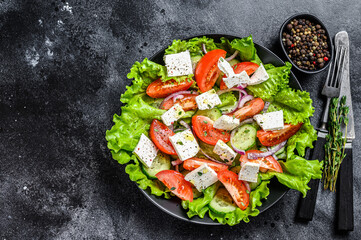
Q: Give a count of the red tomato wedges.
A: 12